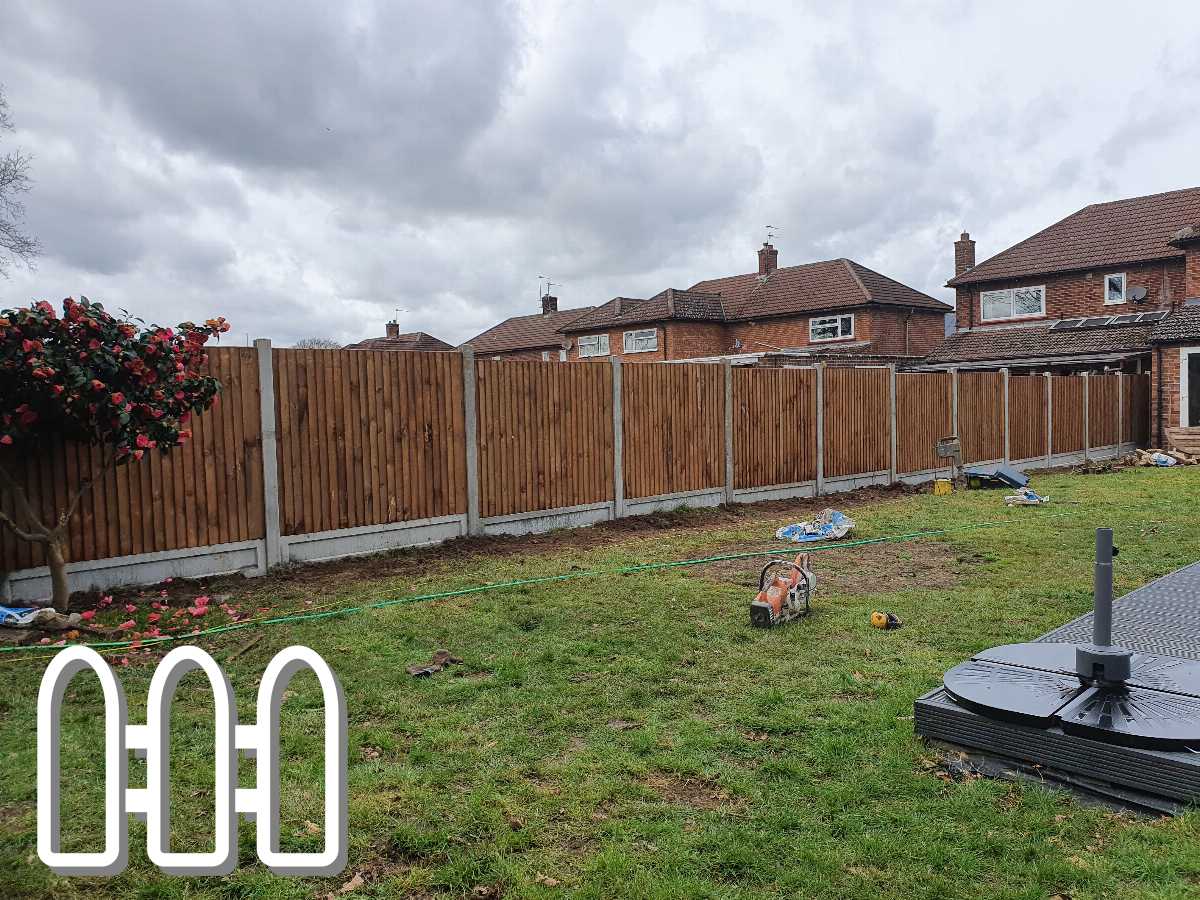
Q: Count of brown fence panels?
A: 12